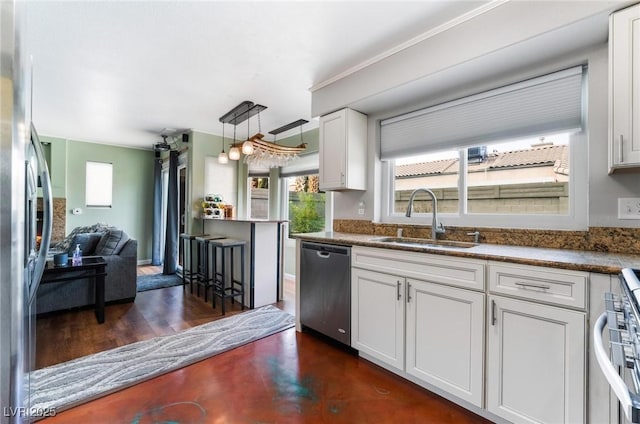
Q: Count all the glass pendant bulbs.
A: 3